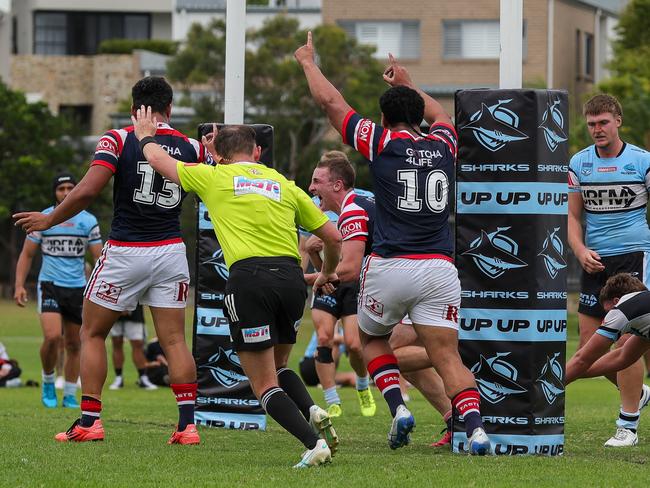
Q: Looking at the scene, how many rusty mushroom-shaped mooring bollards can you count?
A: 0